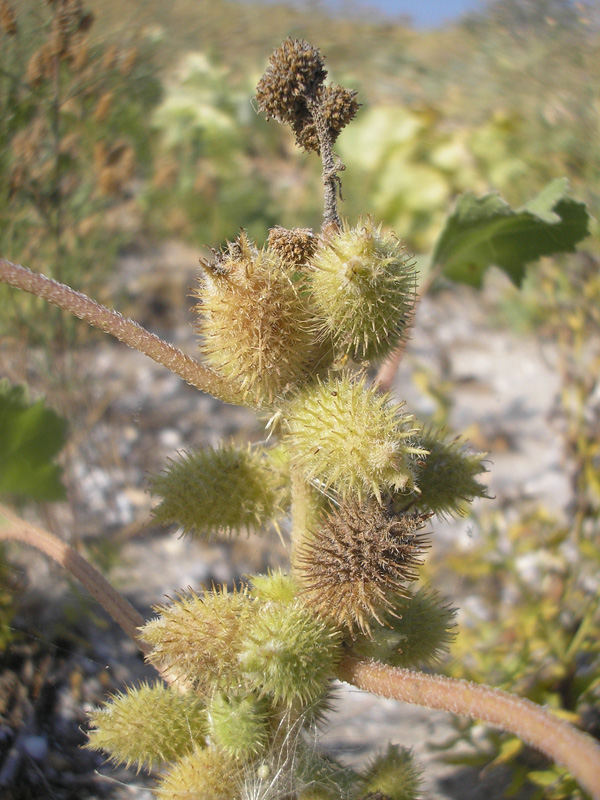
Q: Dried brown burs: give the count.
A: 1